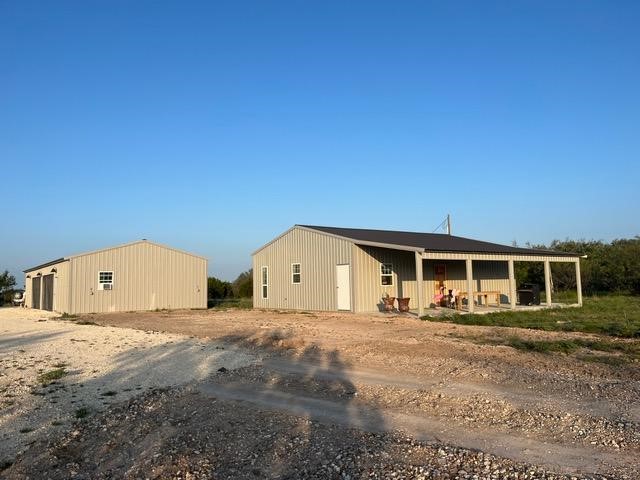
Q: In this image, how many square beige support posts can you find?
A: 5